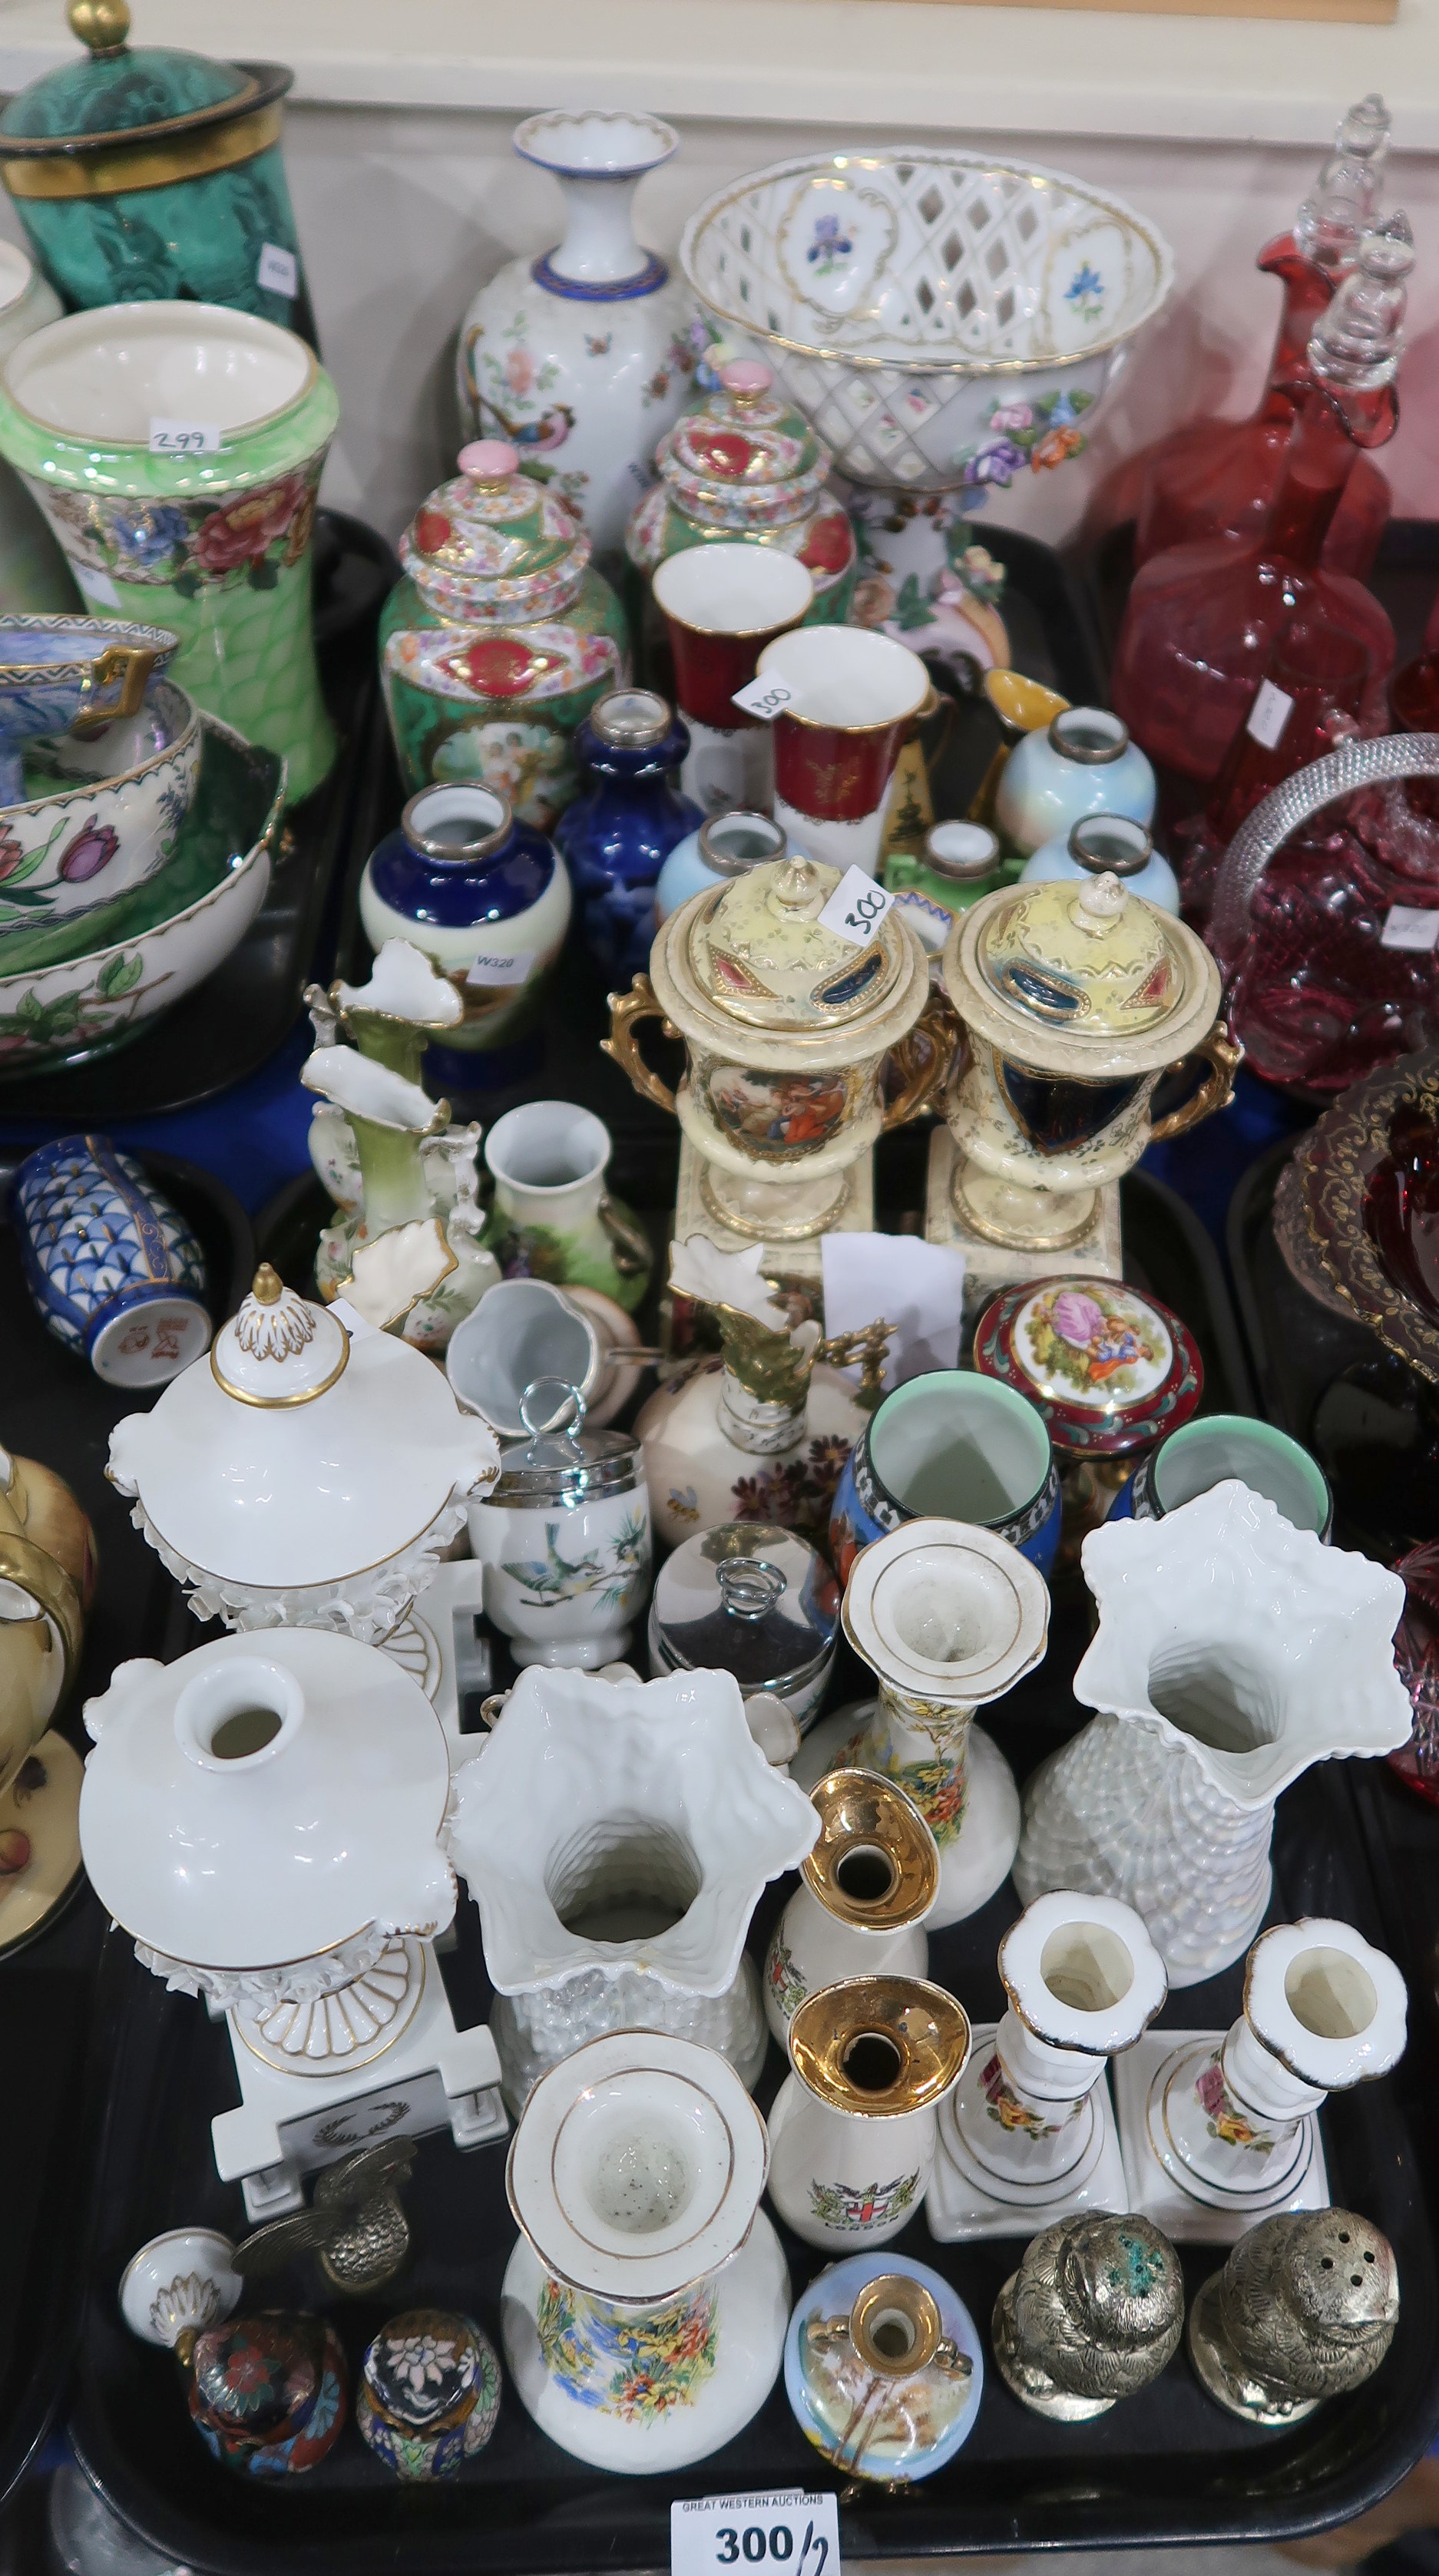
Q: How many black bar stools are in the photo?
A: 0